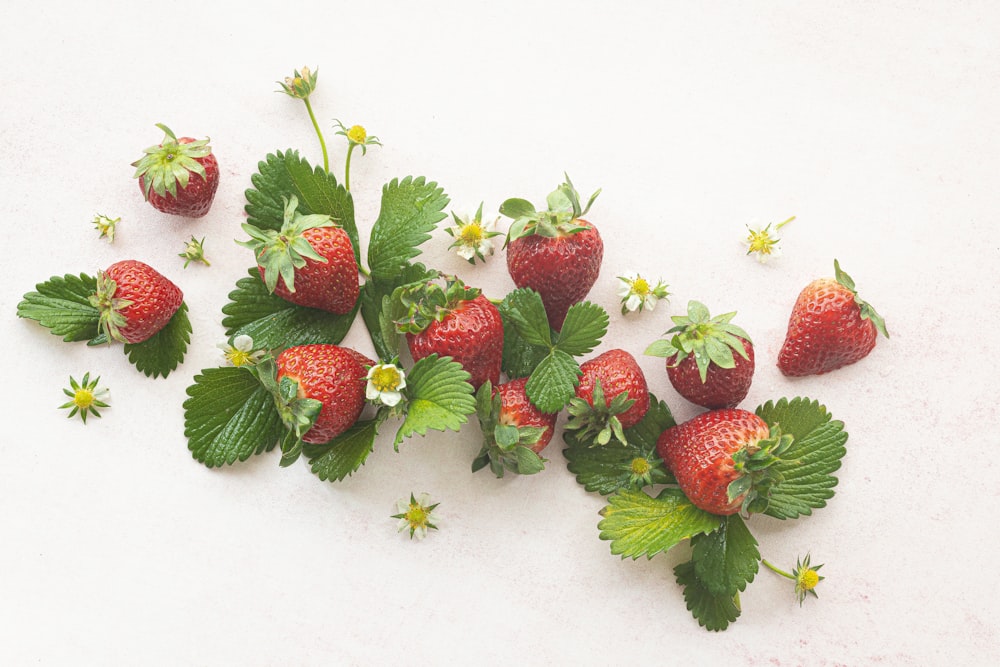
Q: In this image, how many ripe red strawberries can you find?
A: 11